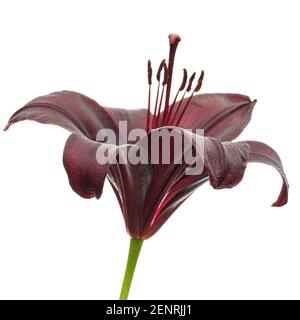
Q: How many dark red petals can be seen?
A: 6